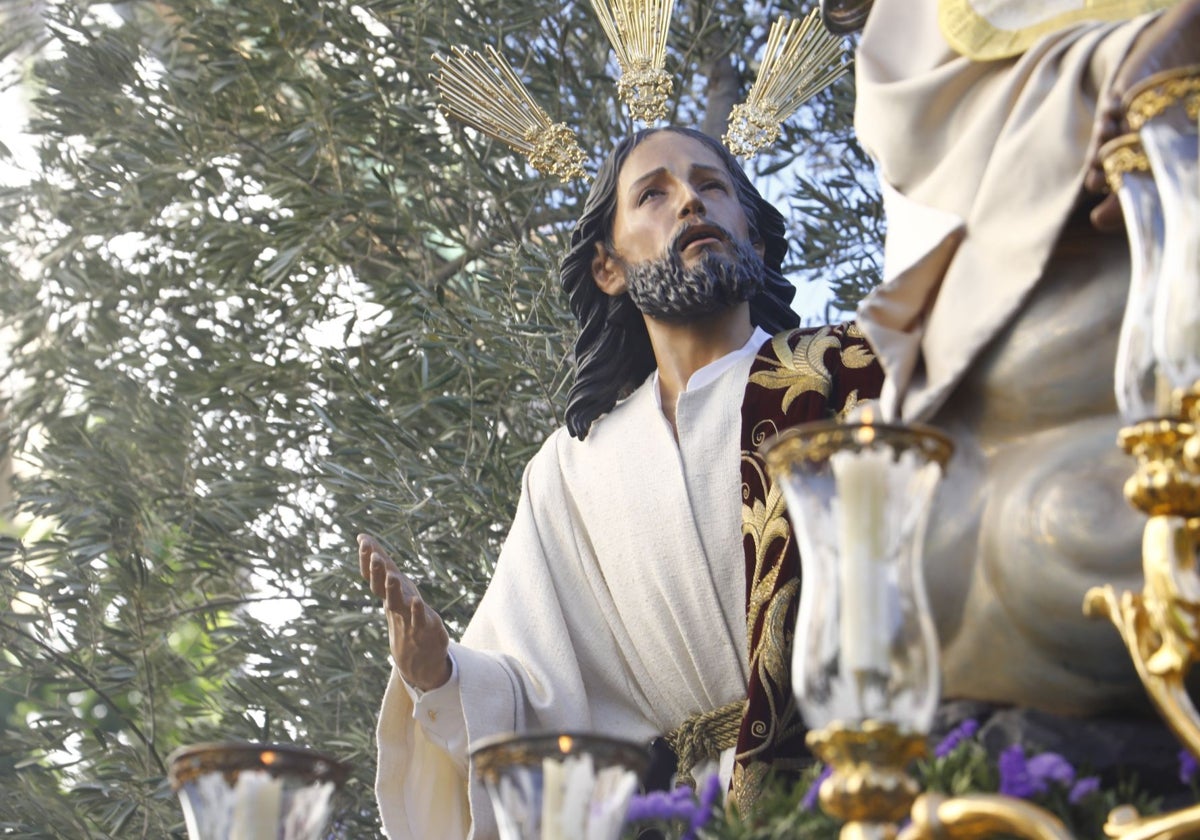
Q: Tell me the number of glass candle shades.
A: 5